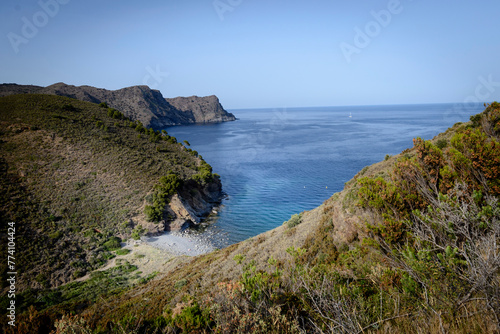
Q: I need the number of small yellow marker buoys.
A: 2